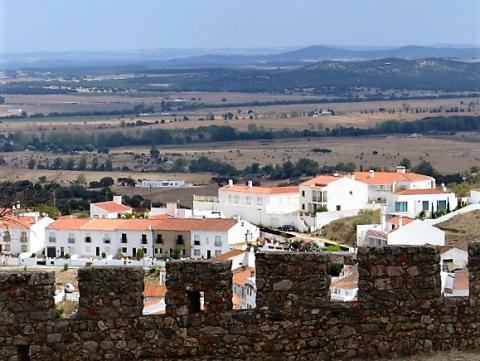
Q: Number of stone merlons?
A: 6